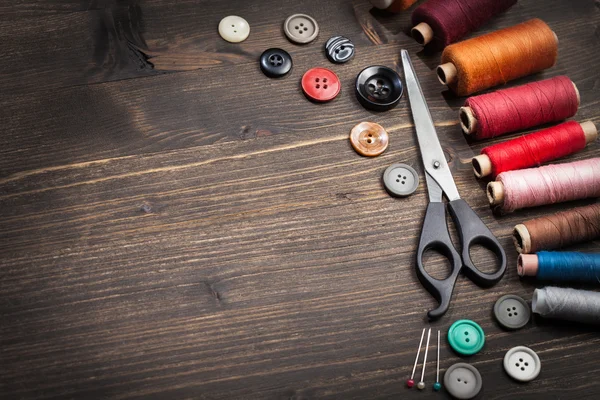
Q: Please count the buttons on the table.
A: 12